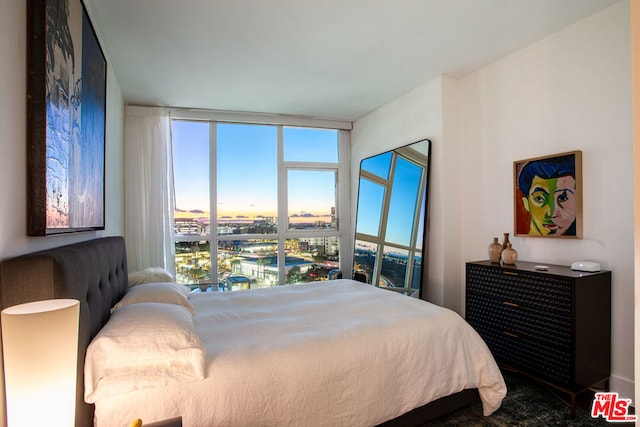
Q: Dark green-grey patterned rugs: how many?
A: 1